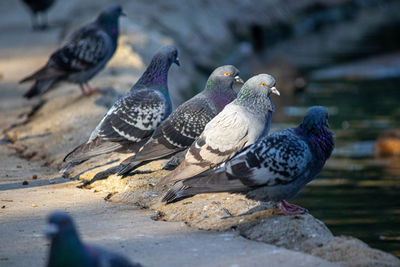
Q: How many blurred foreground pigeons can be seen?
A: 1